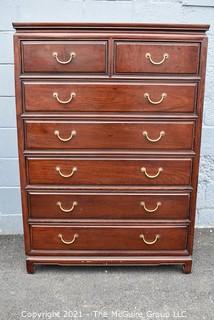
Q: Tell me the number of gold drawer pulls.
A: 12